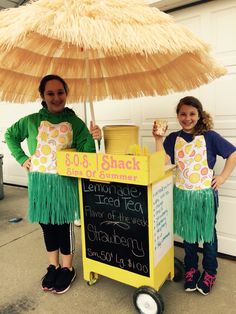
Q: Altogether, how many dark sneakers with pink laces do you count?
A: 2